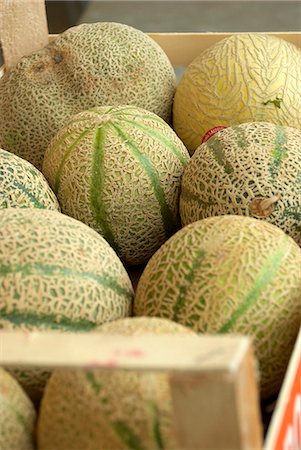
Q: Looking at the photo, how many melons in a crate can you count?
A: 9